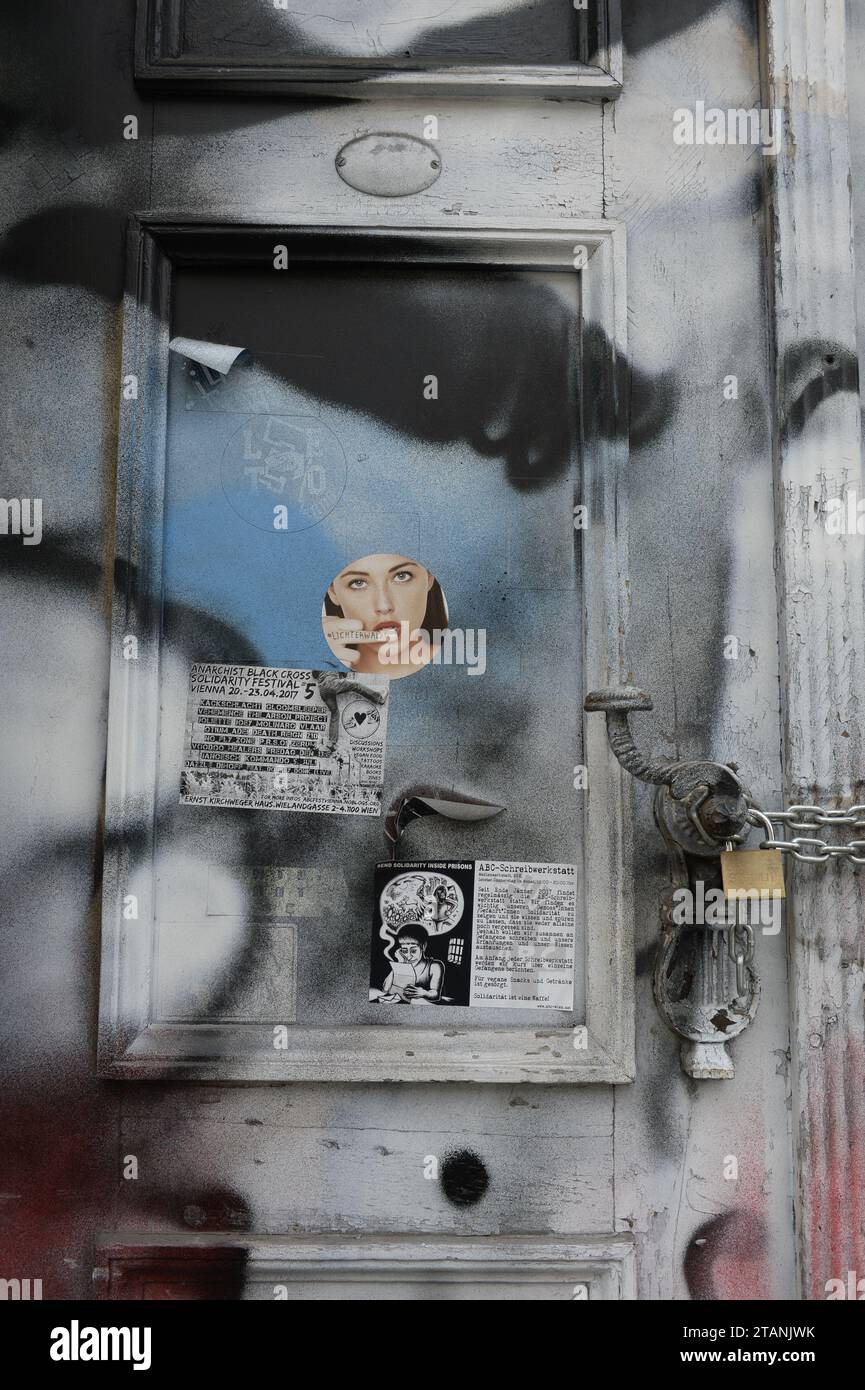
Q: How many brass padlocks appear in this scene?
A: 1